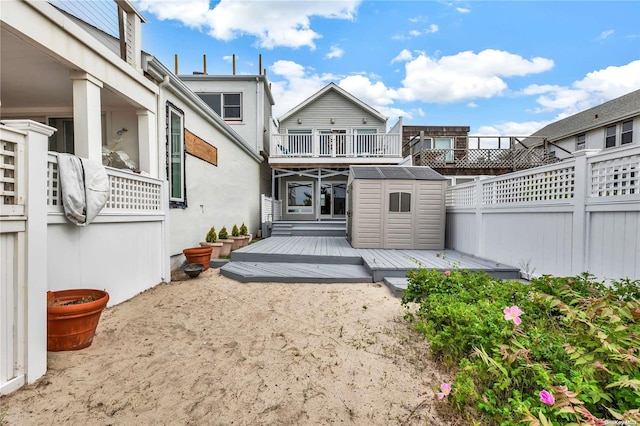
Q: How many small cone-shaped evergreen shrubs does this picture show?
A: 4